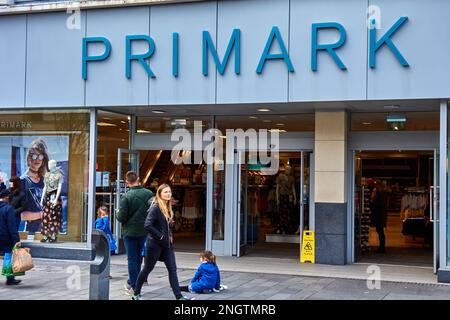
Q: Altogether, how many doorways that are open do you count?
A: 3